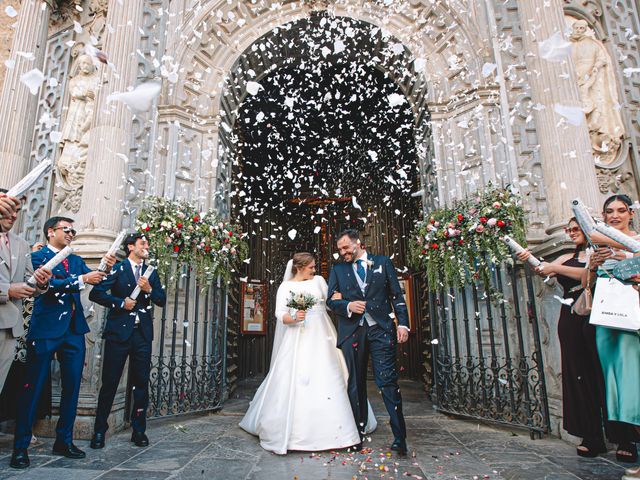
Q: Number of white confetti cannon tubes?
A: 7